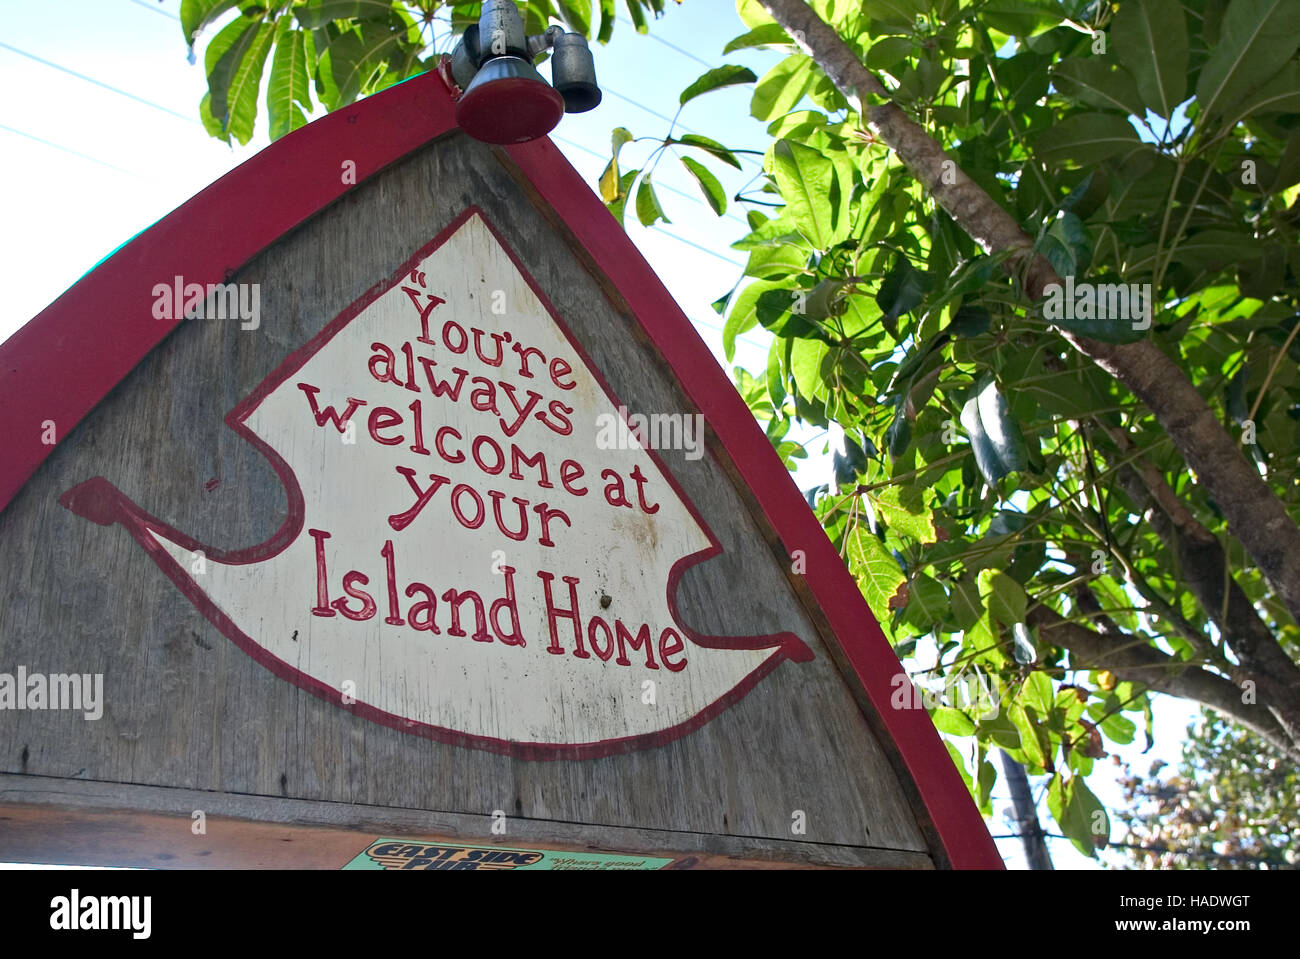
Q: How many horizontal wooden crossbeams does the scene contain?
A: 1